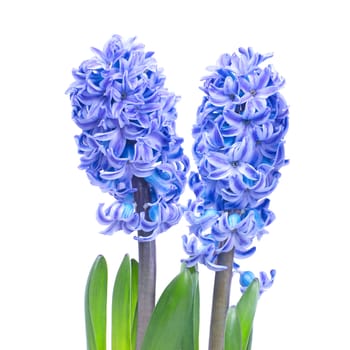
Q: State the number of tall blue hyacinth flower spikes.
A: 2